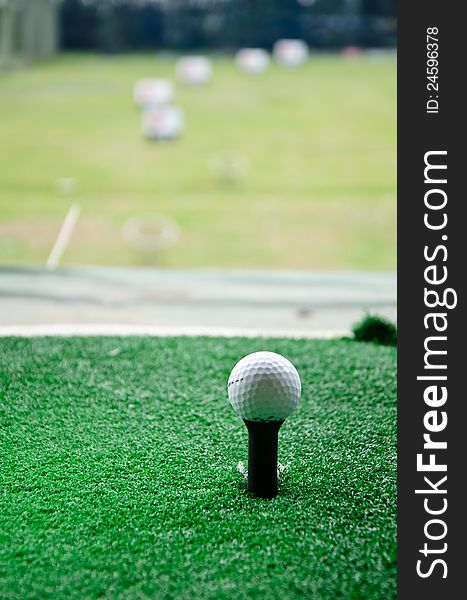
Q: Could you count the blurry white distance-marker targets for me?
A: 5